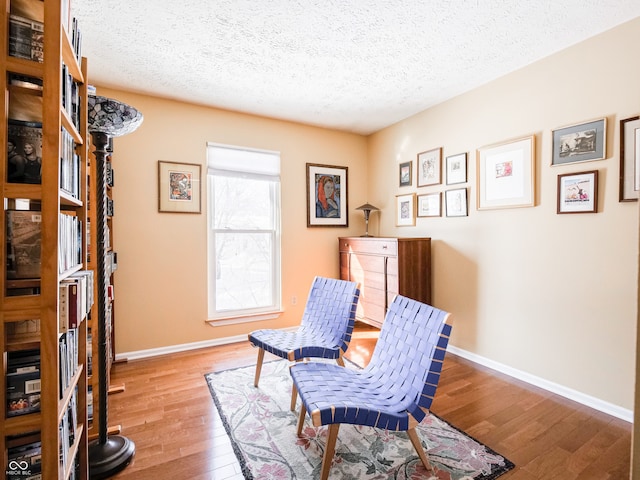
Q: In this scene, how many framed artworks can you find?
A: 12